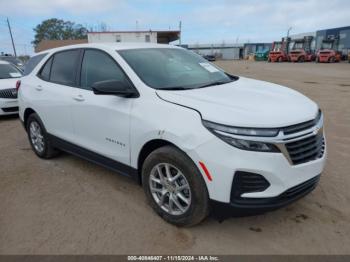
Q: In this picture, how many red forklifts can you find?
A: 3